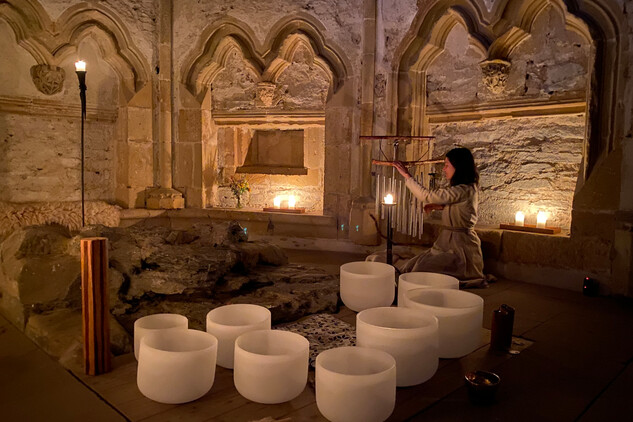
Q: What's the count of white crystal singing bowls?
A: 9